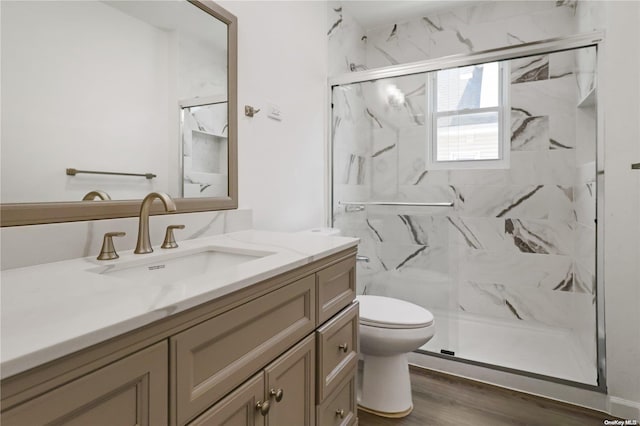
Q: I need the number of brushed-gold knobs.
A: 4